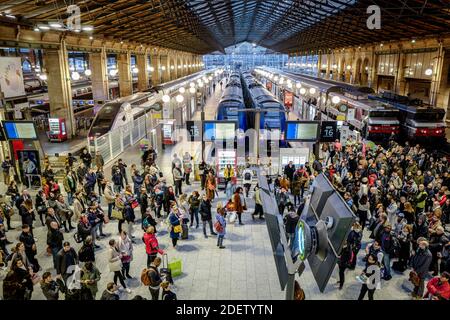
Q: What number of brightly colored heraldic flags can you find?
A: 0